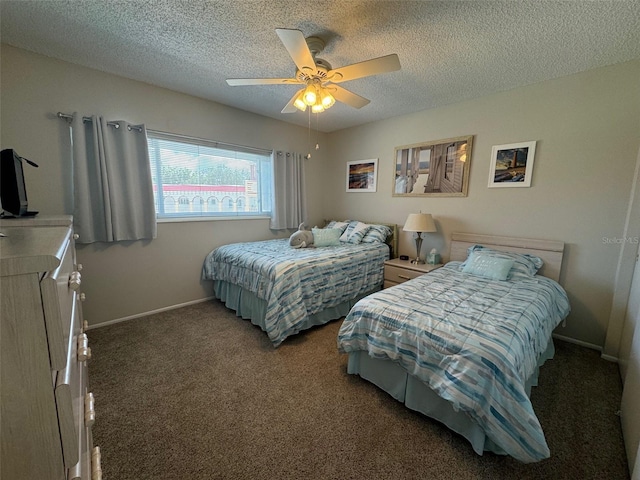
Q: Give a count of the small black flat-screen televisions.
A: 1